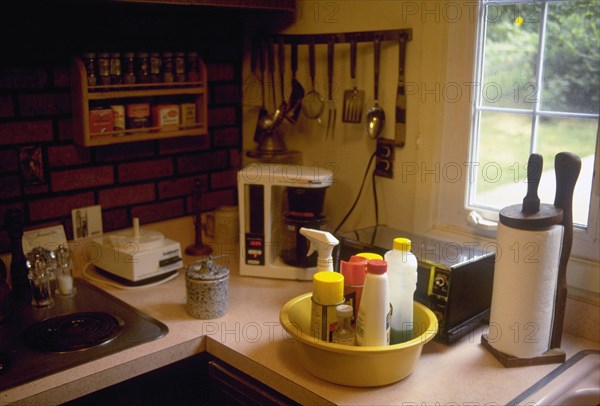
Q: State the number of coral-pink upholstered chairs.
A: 0